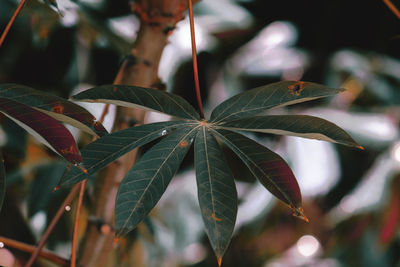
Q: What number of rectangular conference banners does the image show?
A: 0